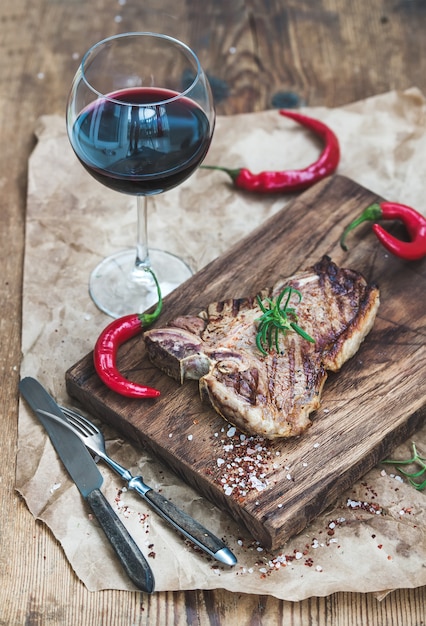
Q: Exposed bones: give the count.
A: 1